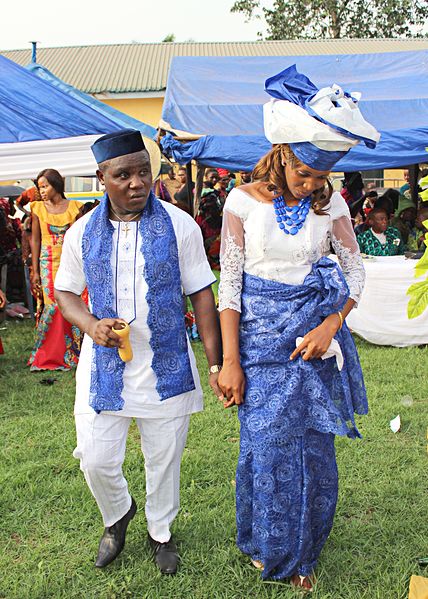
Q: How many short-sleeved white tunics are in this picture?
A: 1